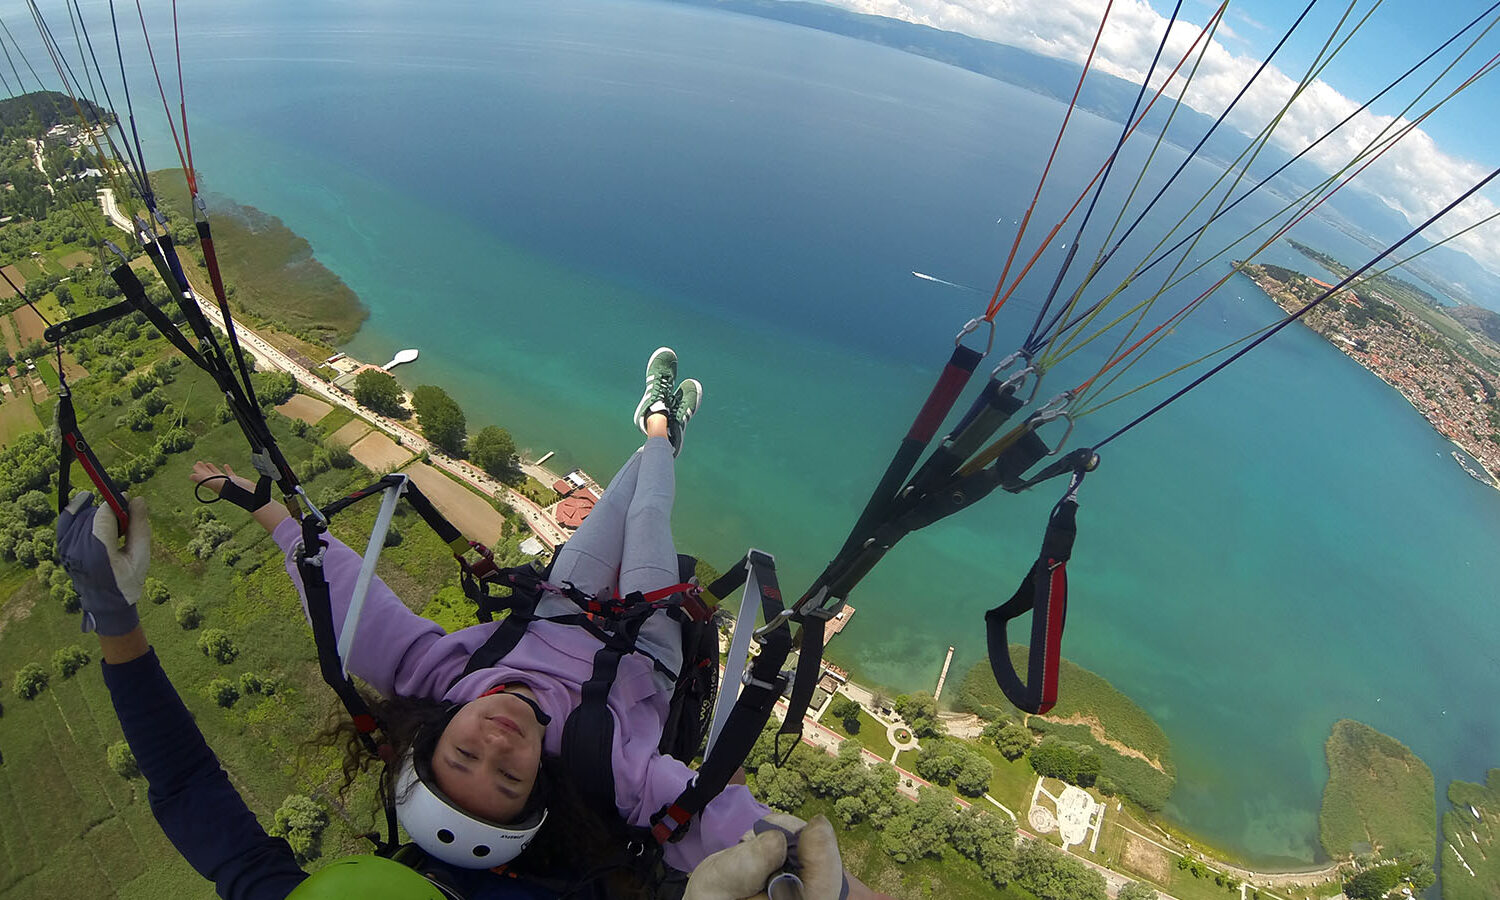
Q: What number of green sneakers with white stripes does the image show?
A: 2